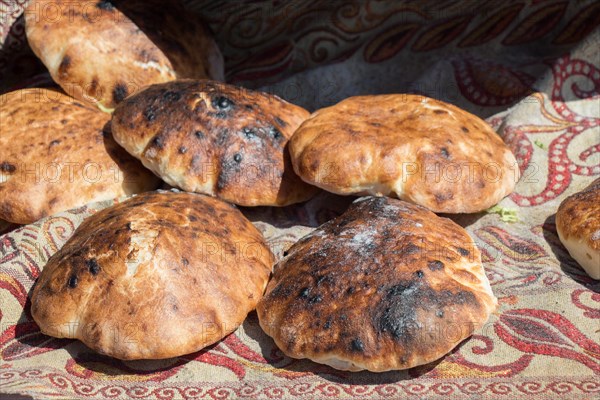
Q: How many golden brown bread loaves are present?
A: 8